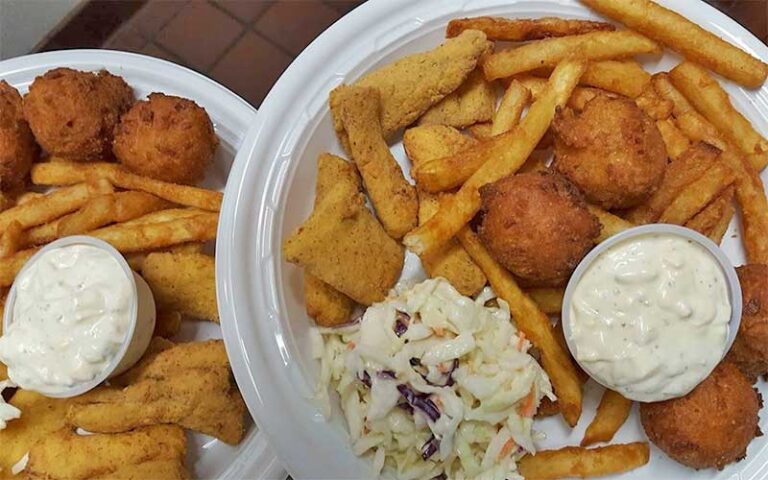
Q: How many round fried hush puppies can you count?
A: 7